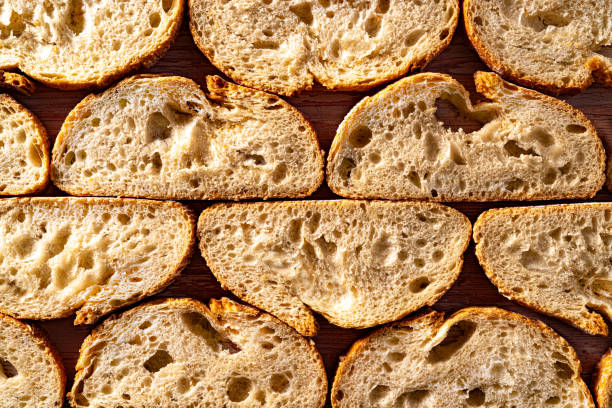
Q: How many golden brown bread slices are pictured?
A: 13